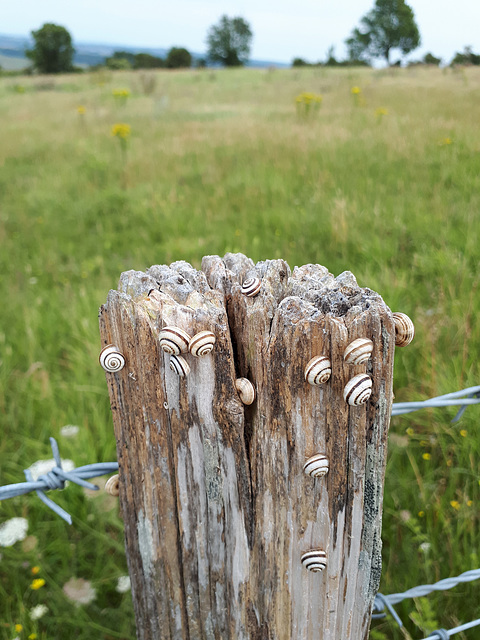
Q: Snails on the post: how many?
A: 13